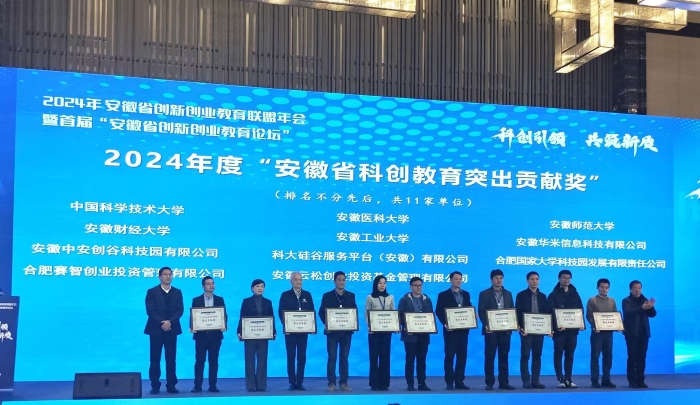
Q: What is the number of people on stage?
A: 13